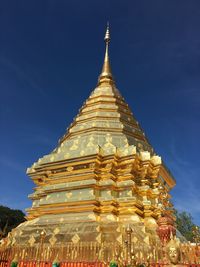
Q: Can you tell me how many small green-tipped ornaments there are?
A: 3